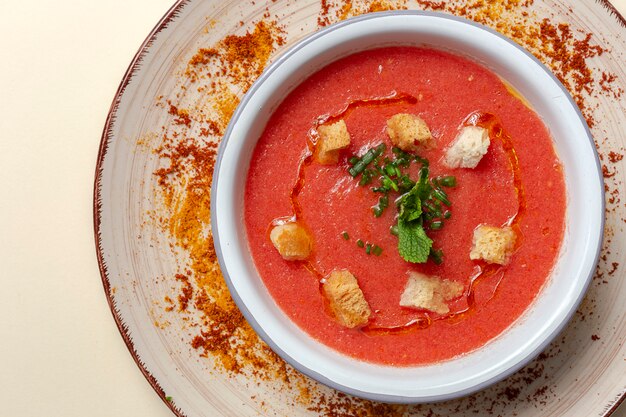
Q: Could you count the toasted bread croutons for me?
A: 7